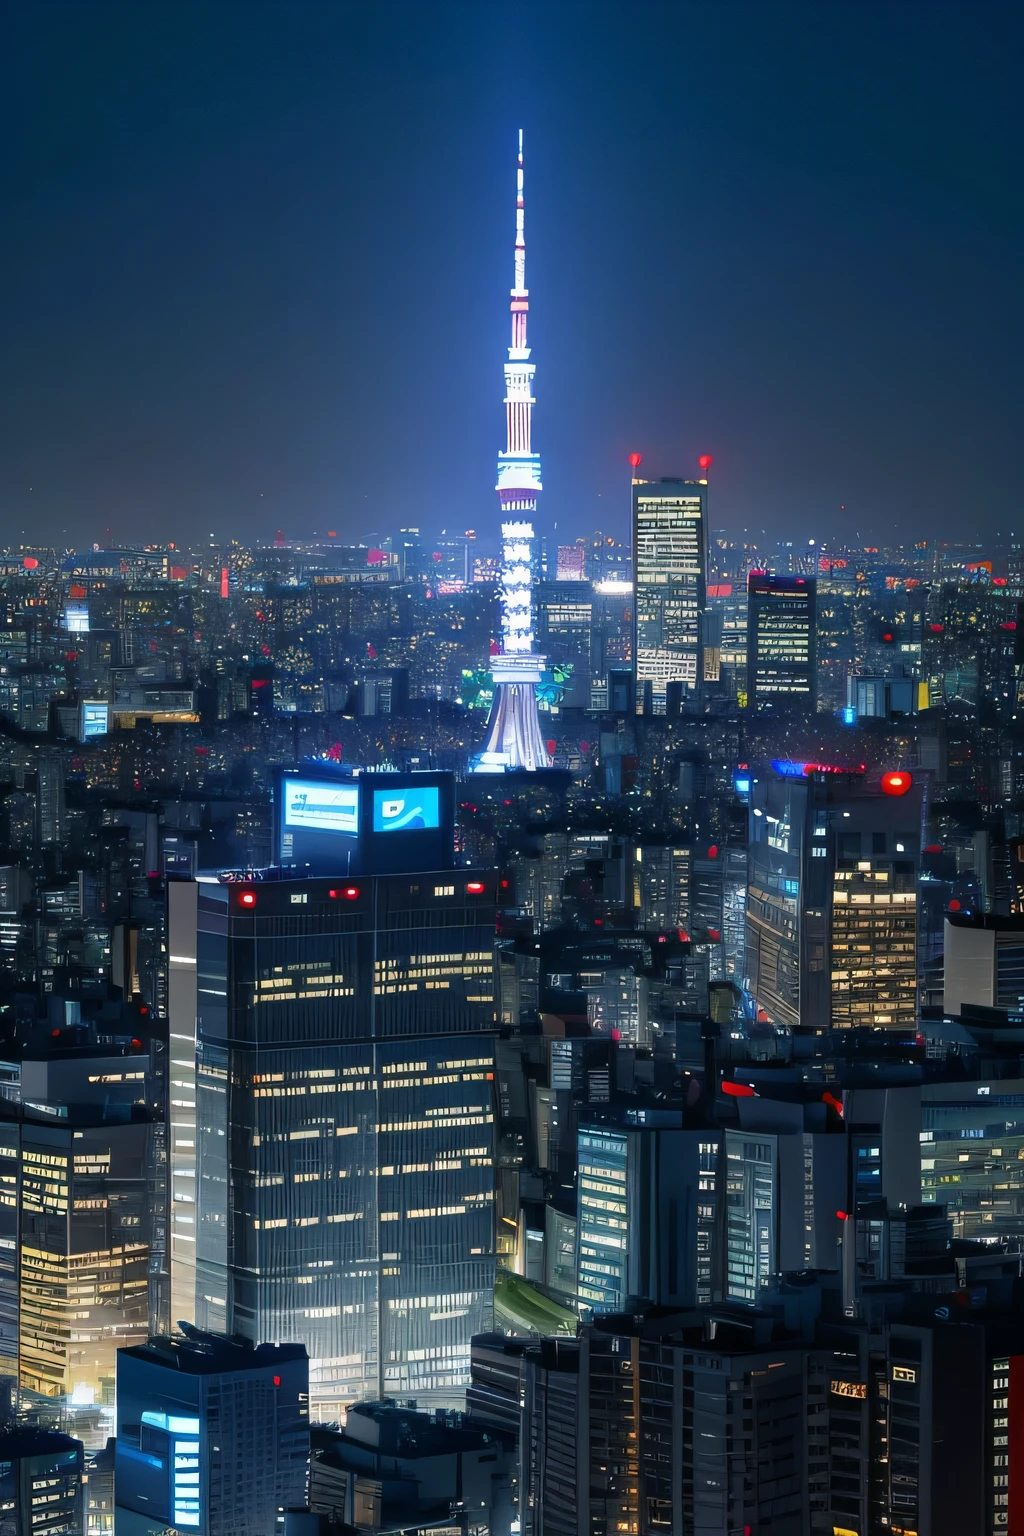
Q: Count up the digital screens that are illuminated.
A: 2